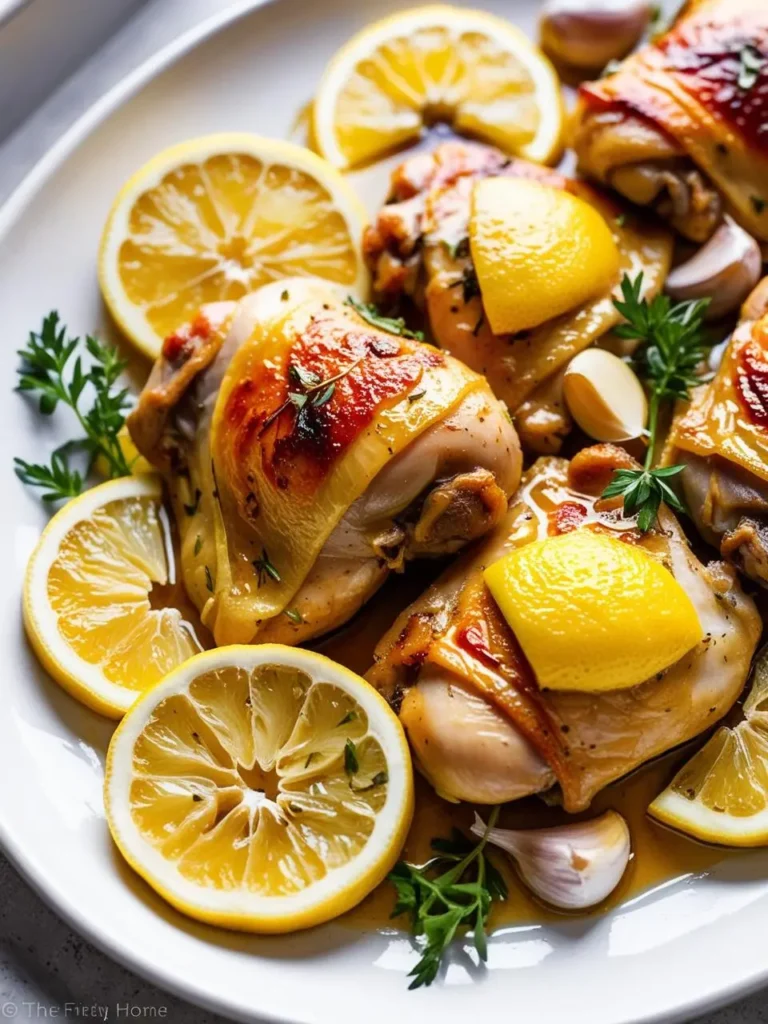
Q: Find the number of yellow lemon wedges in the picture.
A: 2